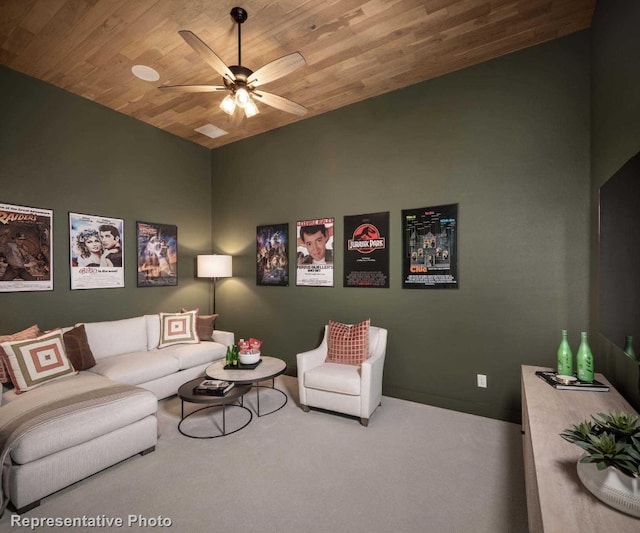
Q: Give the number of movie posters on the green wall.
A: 7